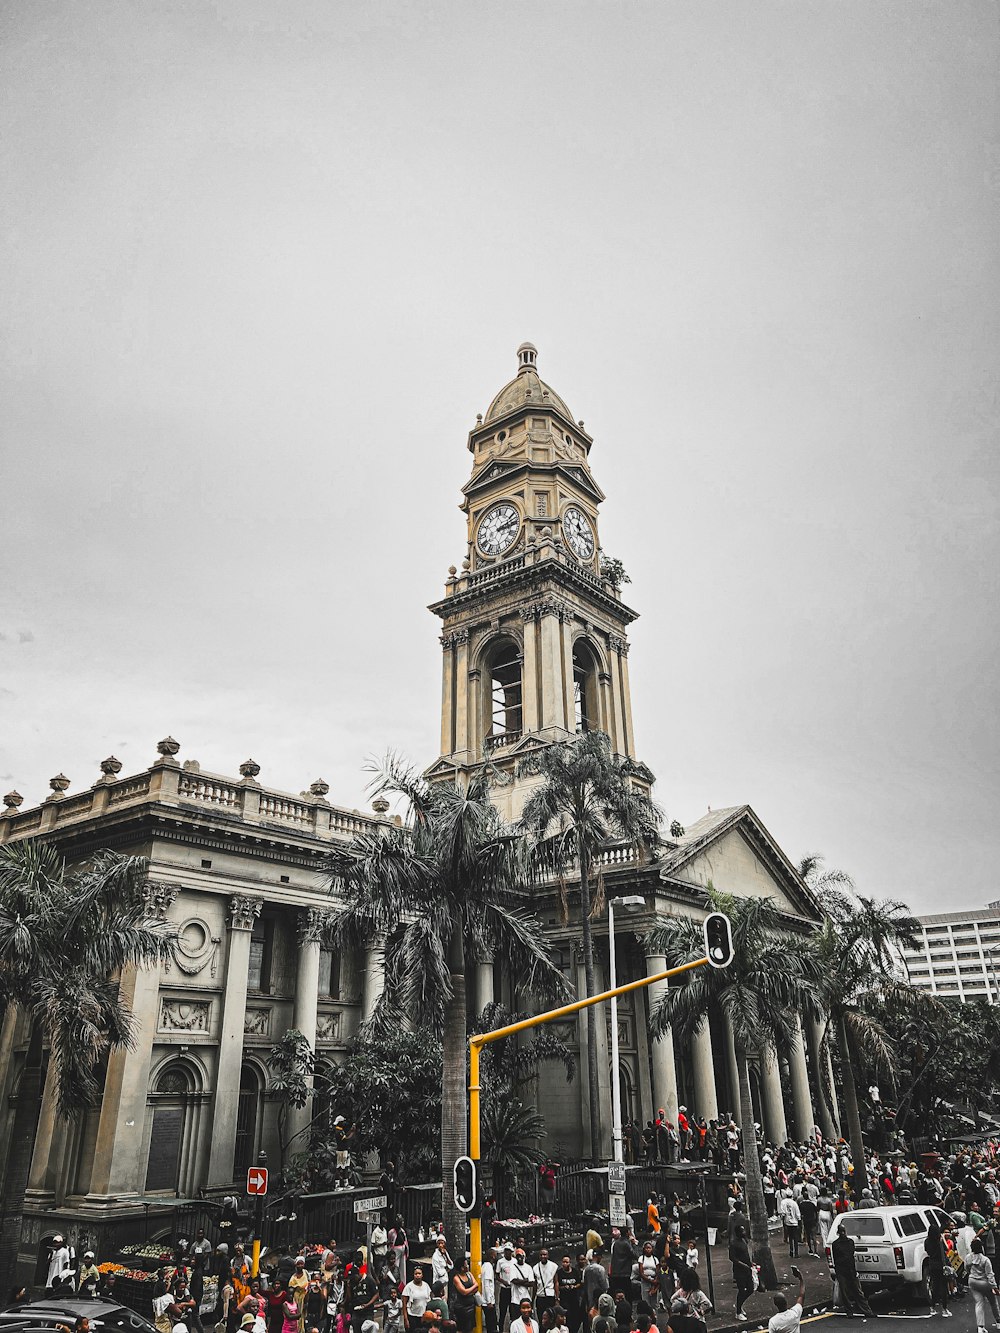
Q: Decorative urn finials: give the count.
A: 7